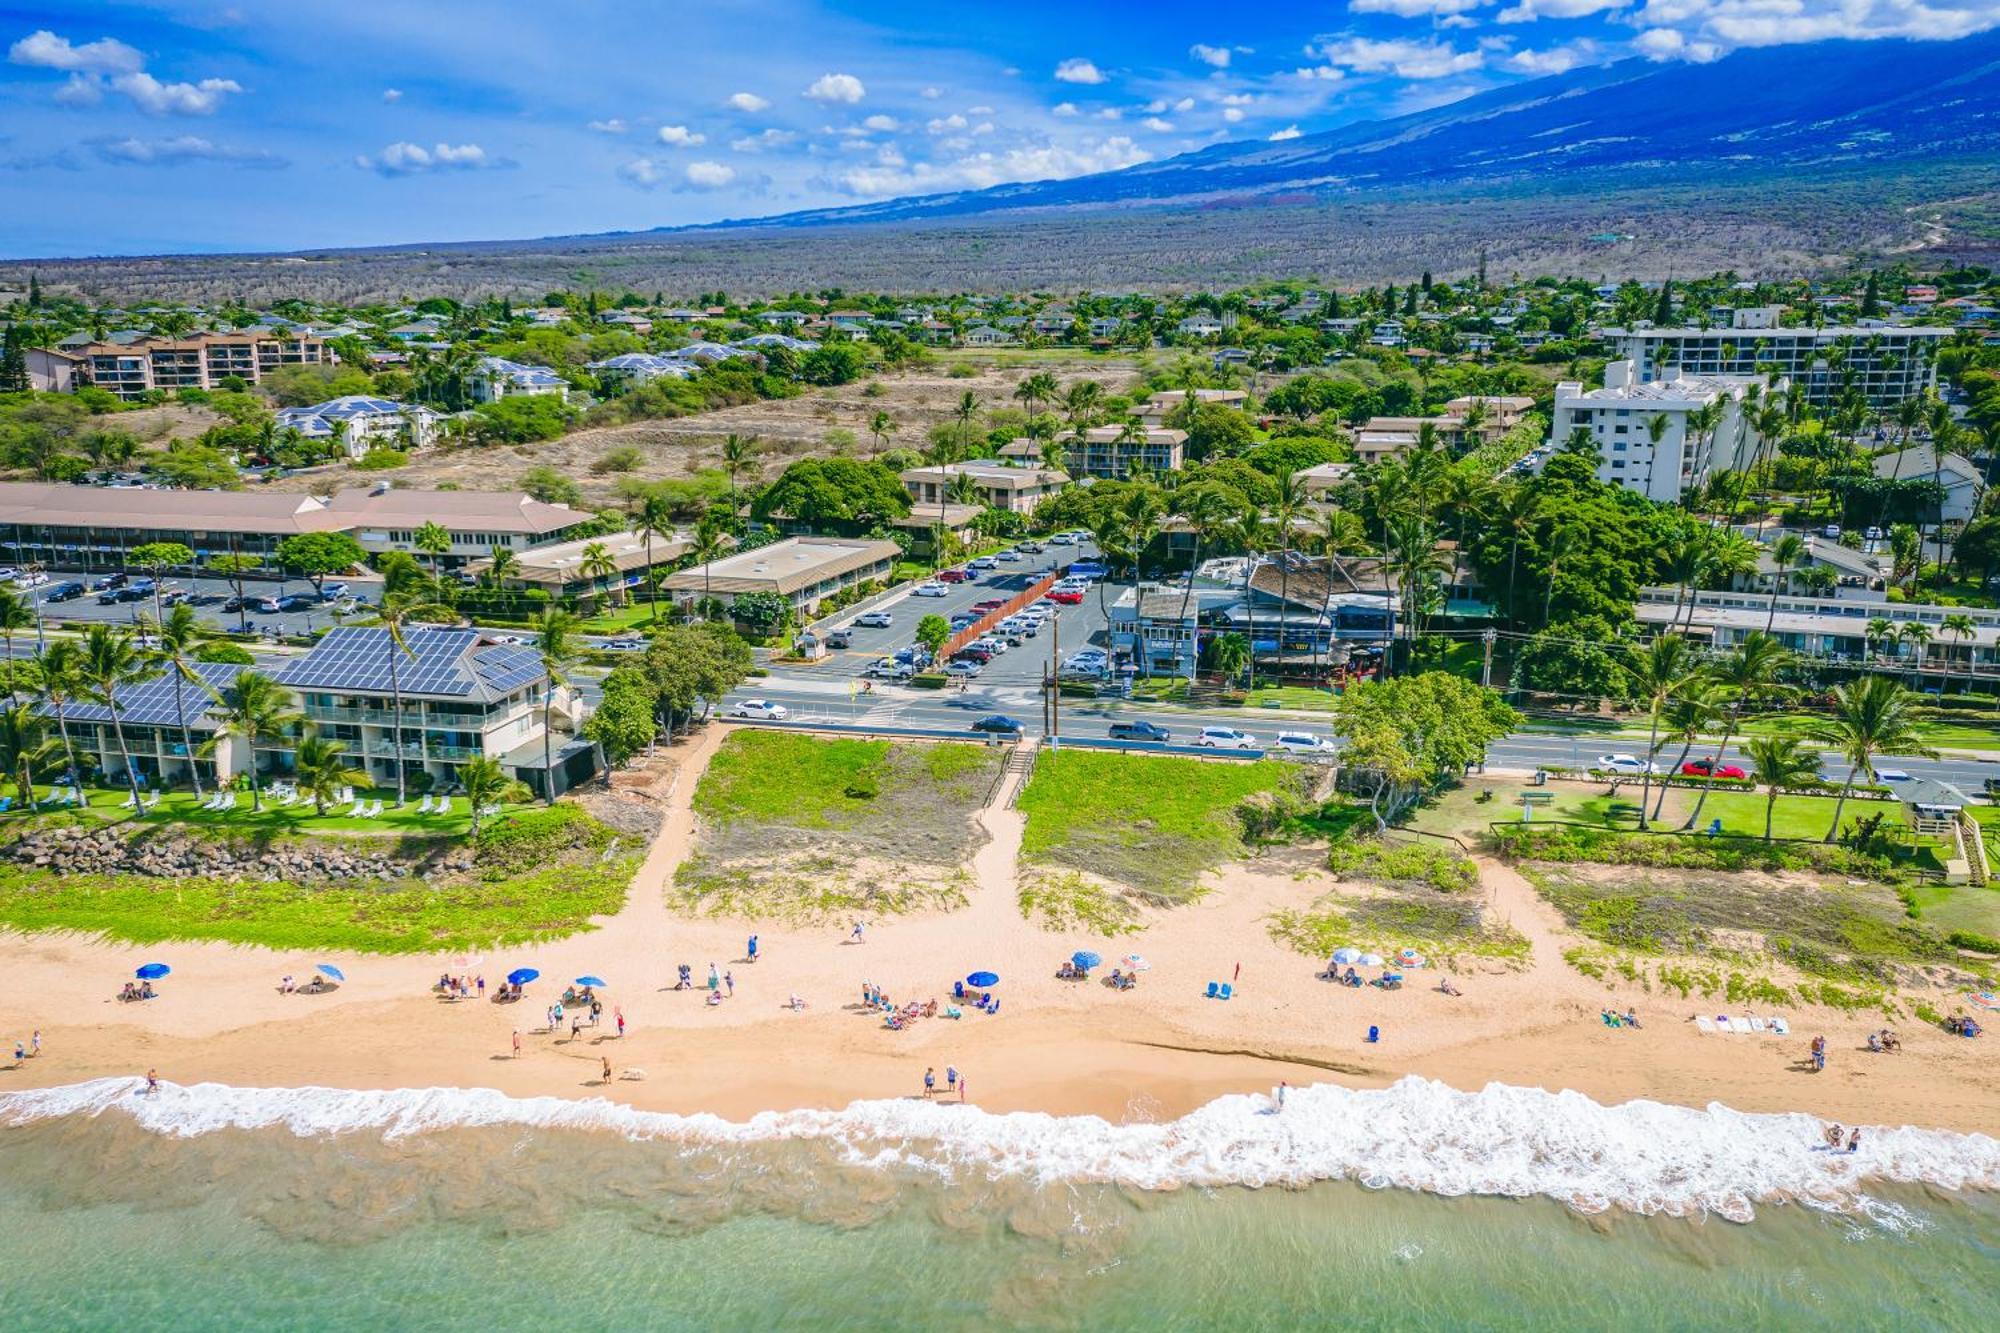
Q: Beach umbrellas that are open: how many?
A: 12